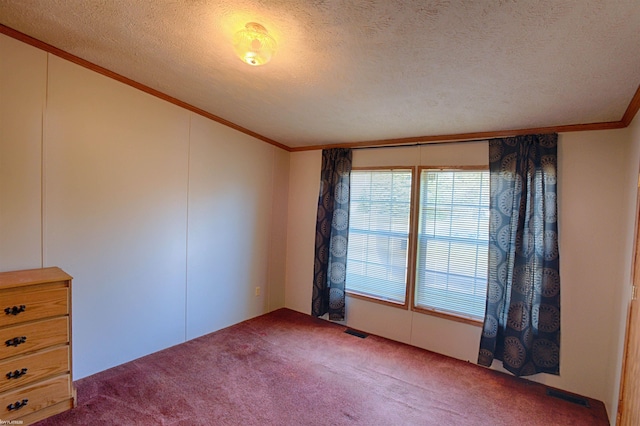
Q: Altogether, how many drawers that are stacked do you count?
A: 4